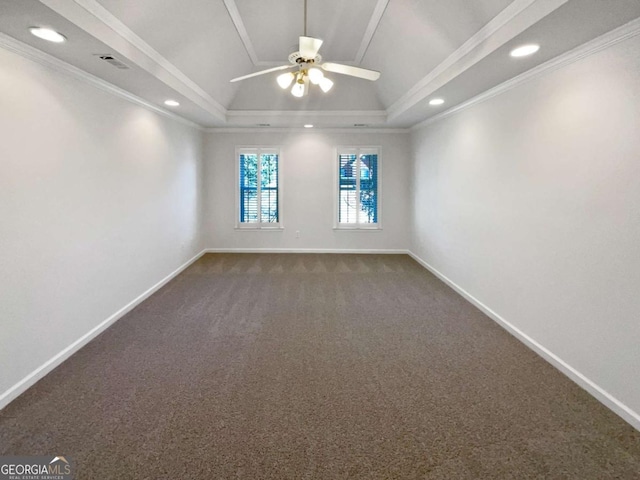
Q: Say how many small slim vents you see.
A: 3